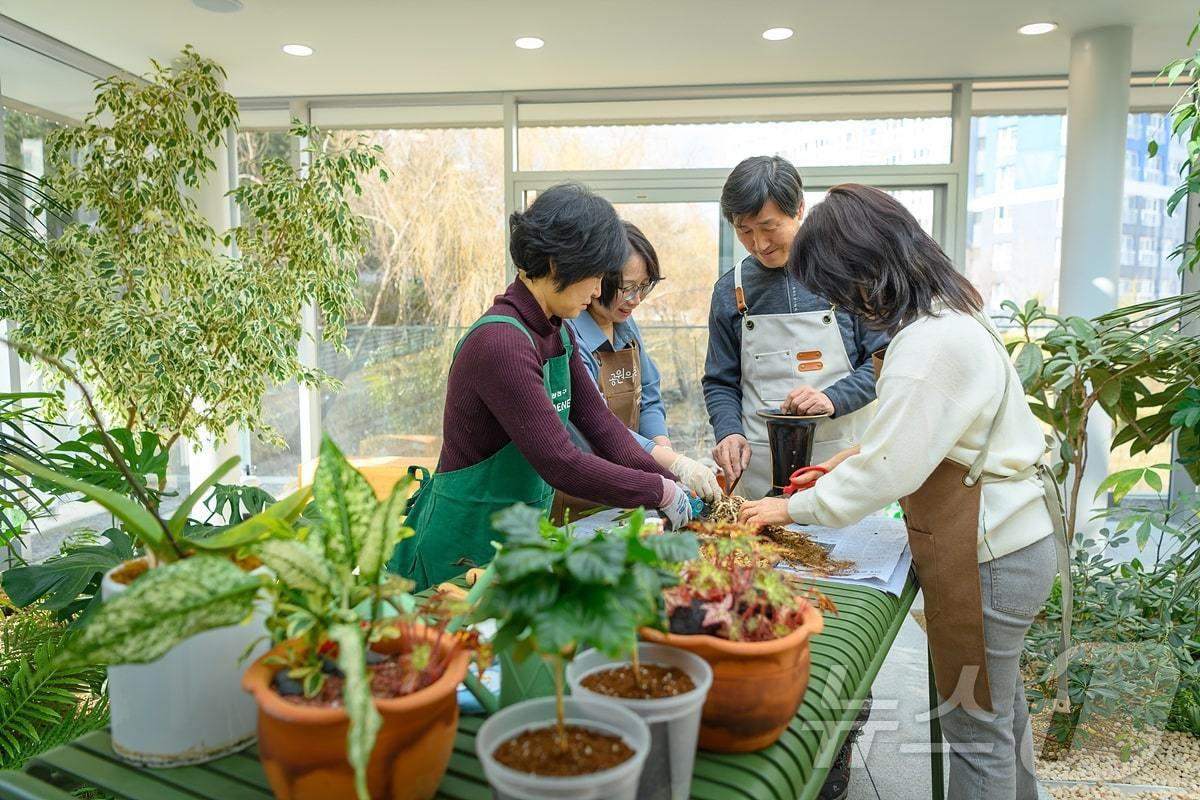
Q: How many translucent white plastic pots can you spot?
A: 2